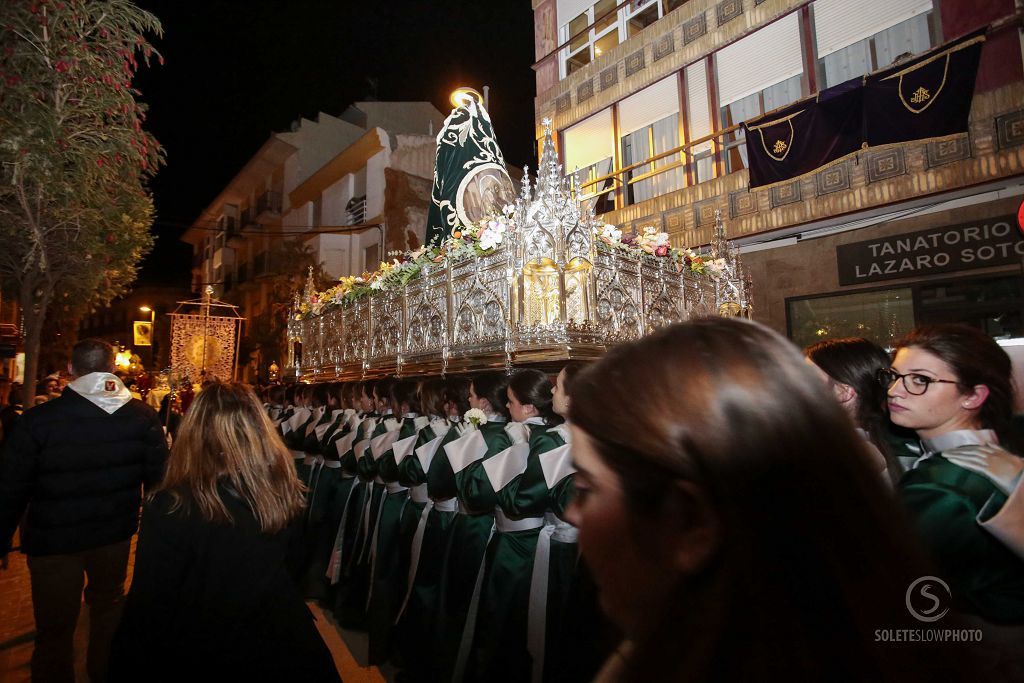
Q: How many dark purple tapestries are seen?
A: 2